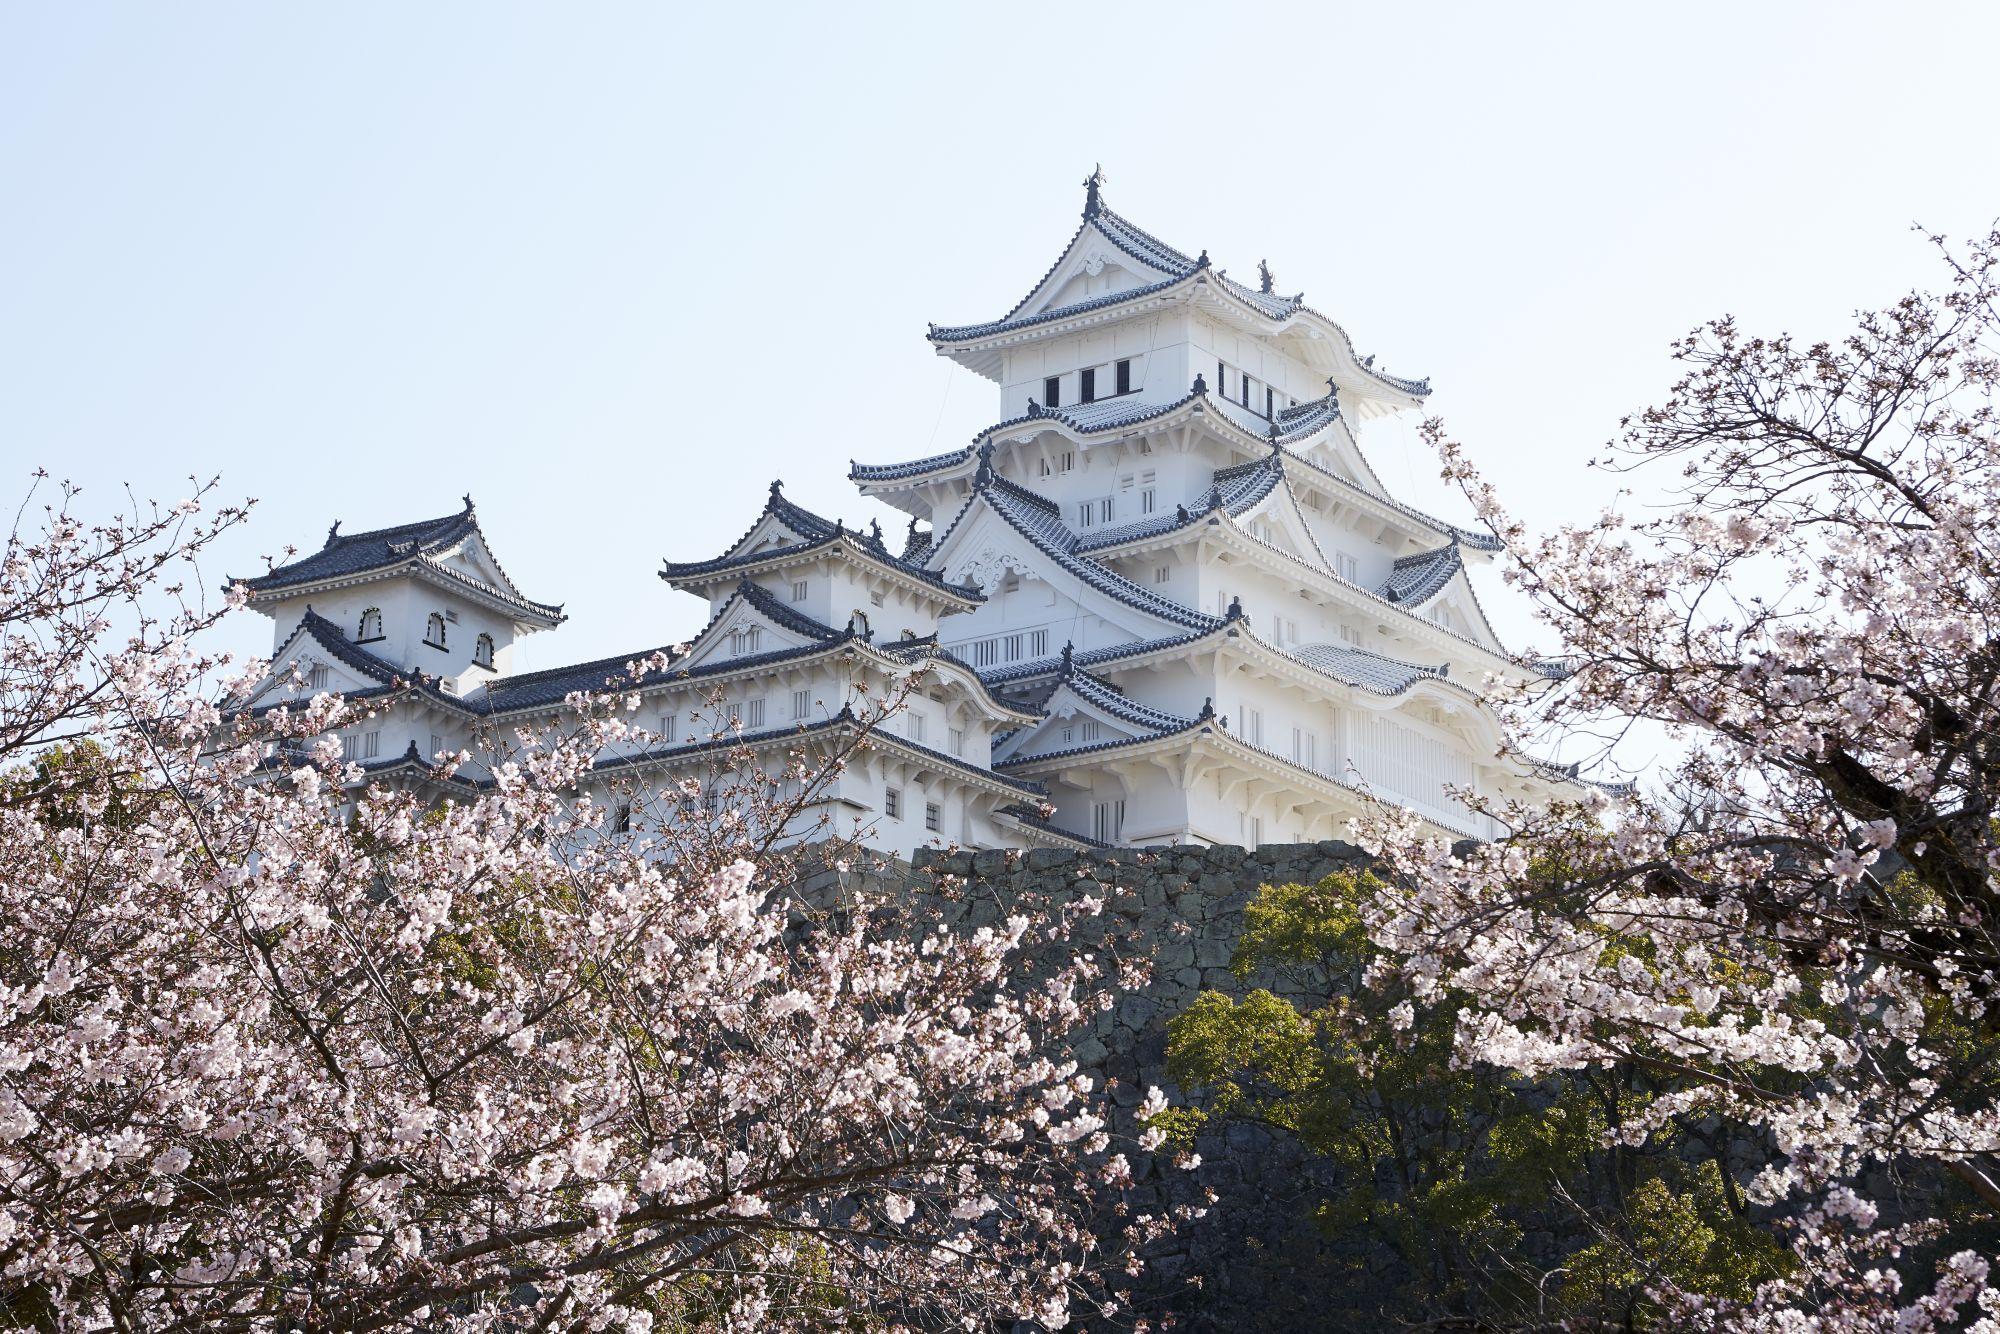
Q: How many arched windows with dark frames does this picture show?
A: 5